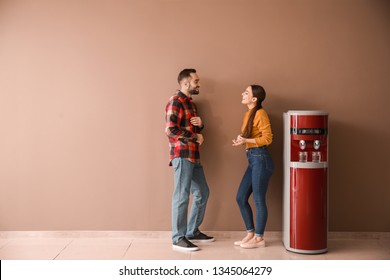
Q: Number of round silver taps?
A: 2